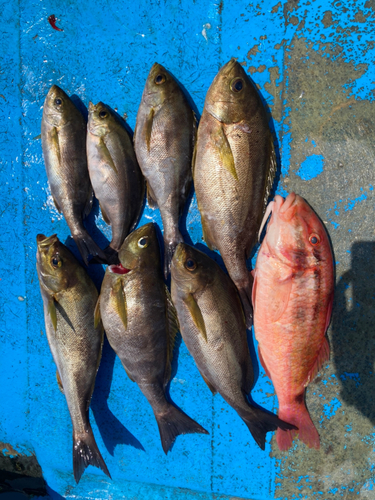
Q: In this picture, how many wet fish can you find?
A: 8